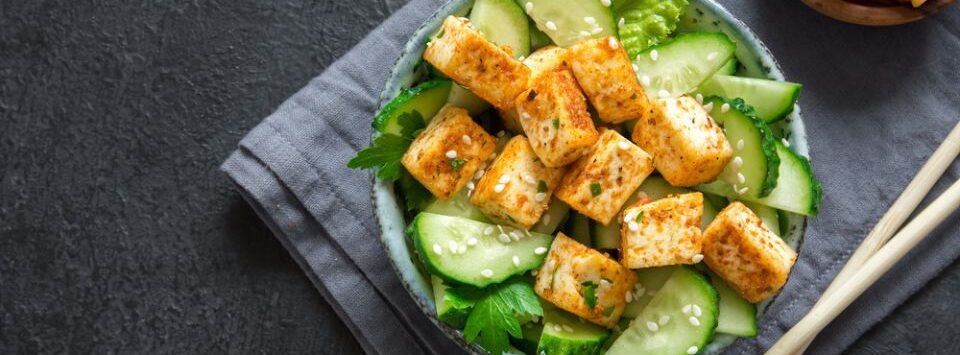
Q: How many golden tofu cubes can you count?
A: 11